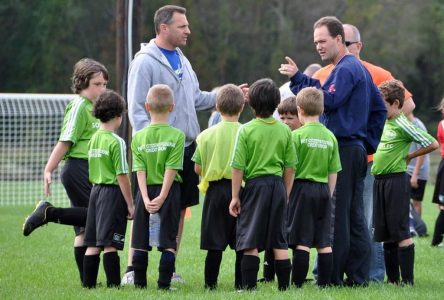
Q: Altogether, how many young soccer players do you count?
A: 8